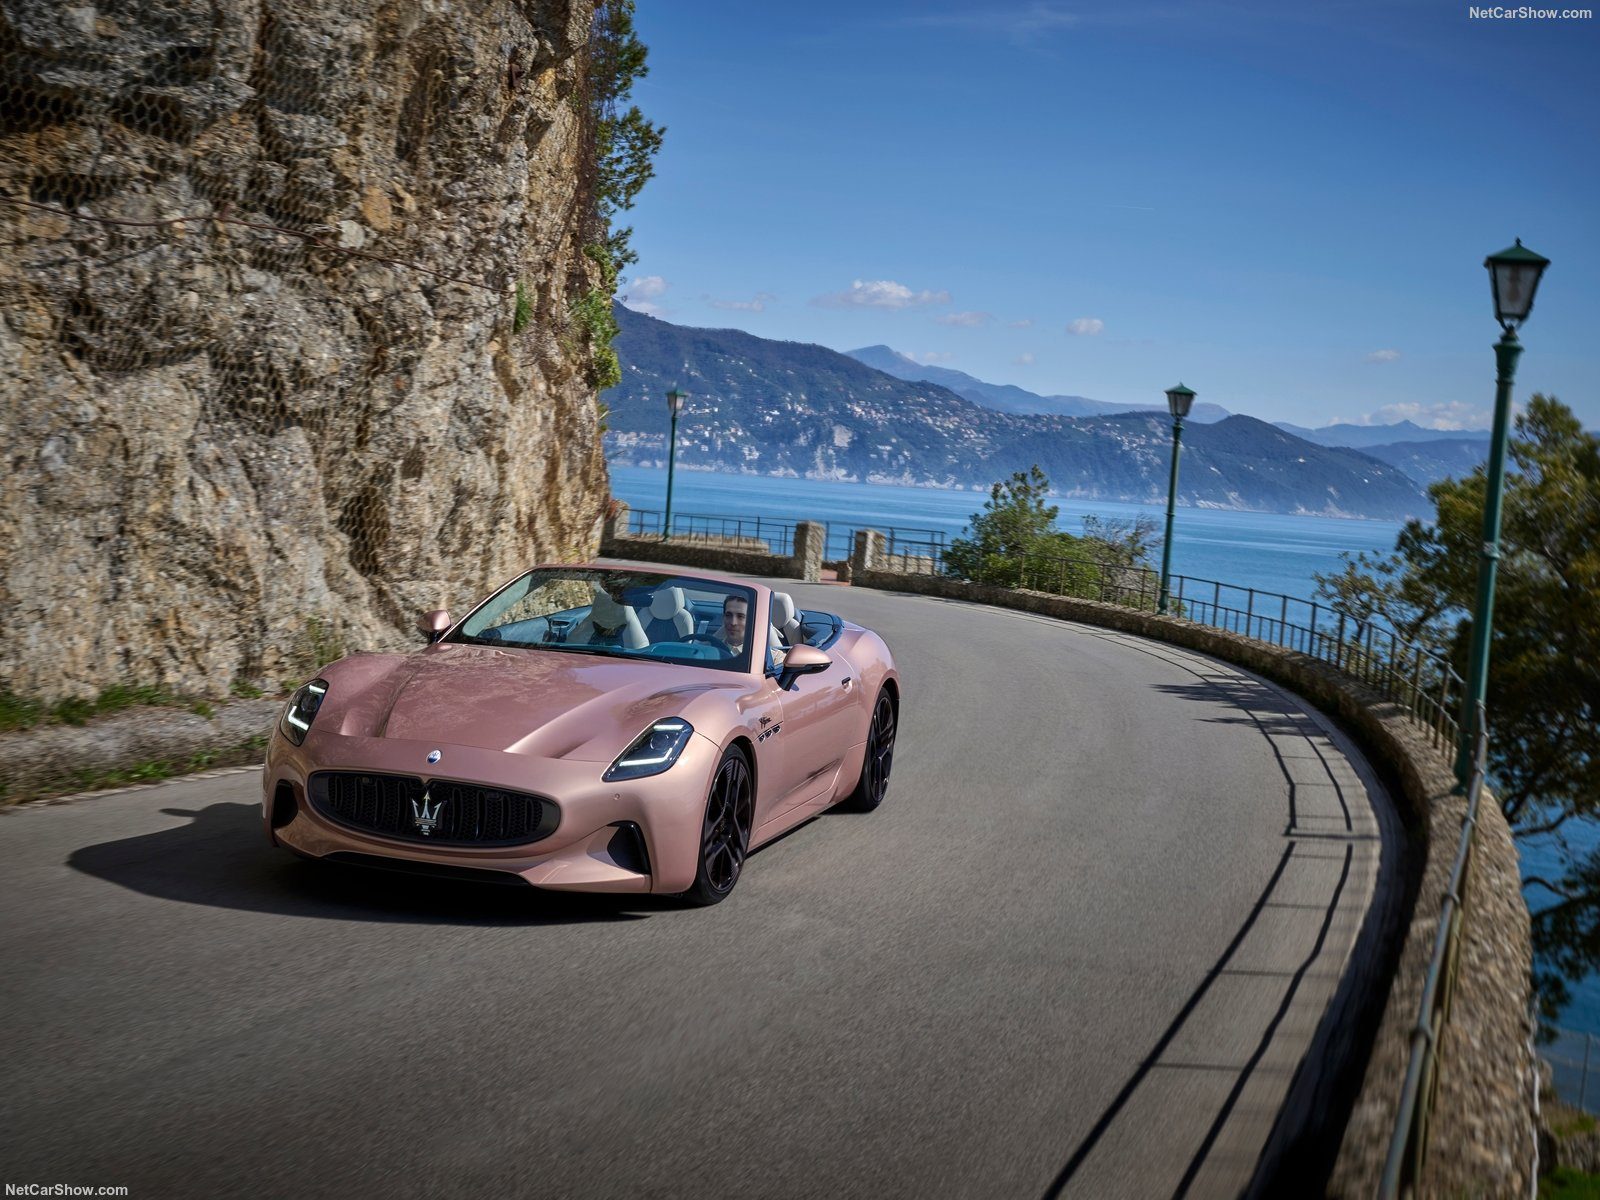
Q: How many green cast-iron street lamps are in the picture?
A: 3